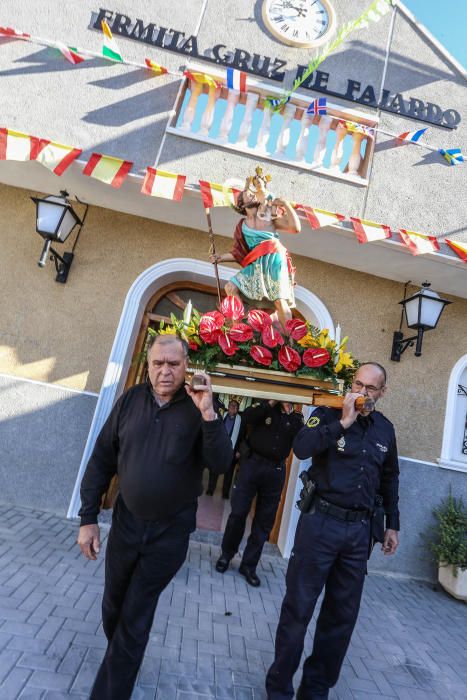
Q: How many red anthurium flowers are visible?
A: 11